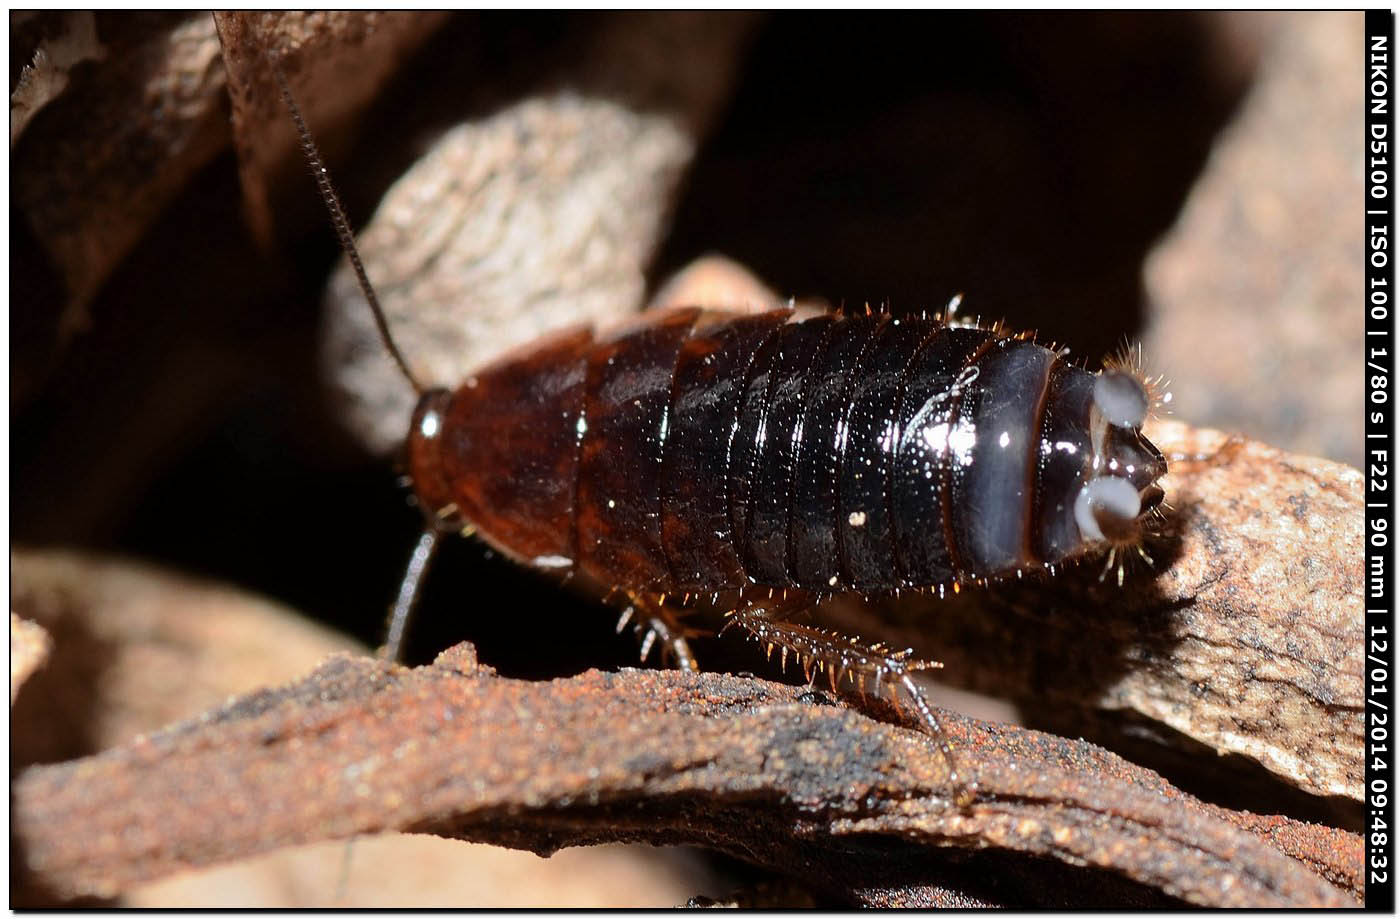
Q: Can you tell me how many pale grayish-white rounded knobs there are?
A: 2